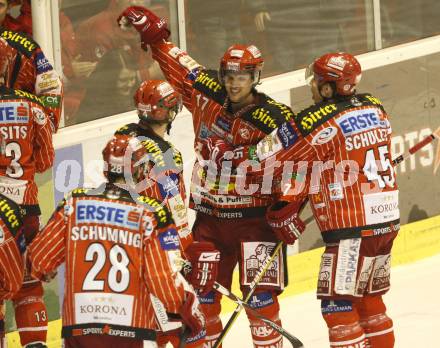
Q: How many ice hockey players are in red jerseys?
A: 7